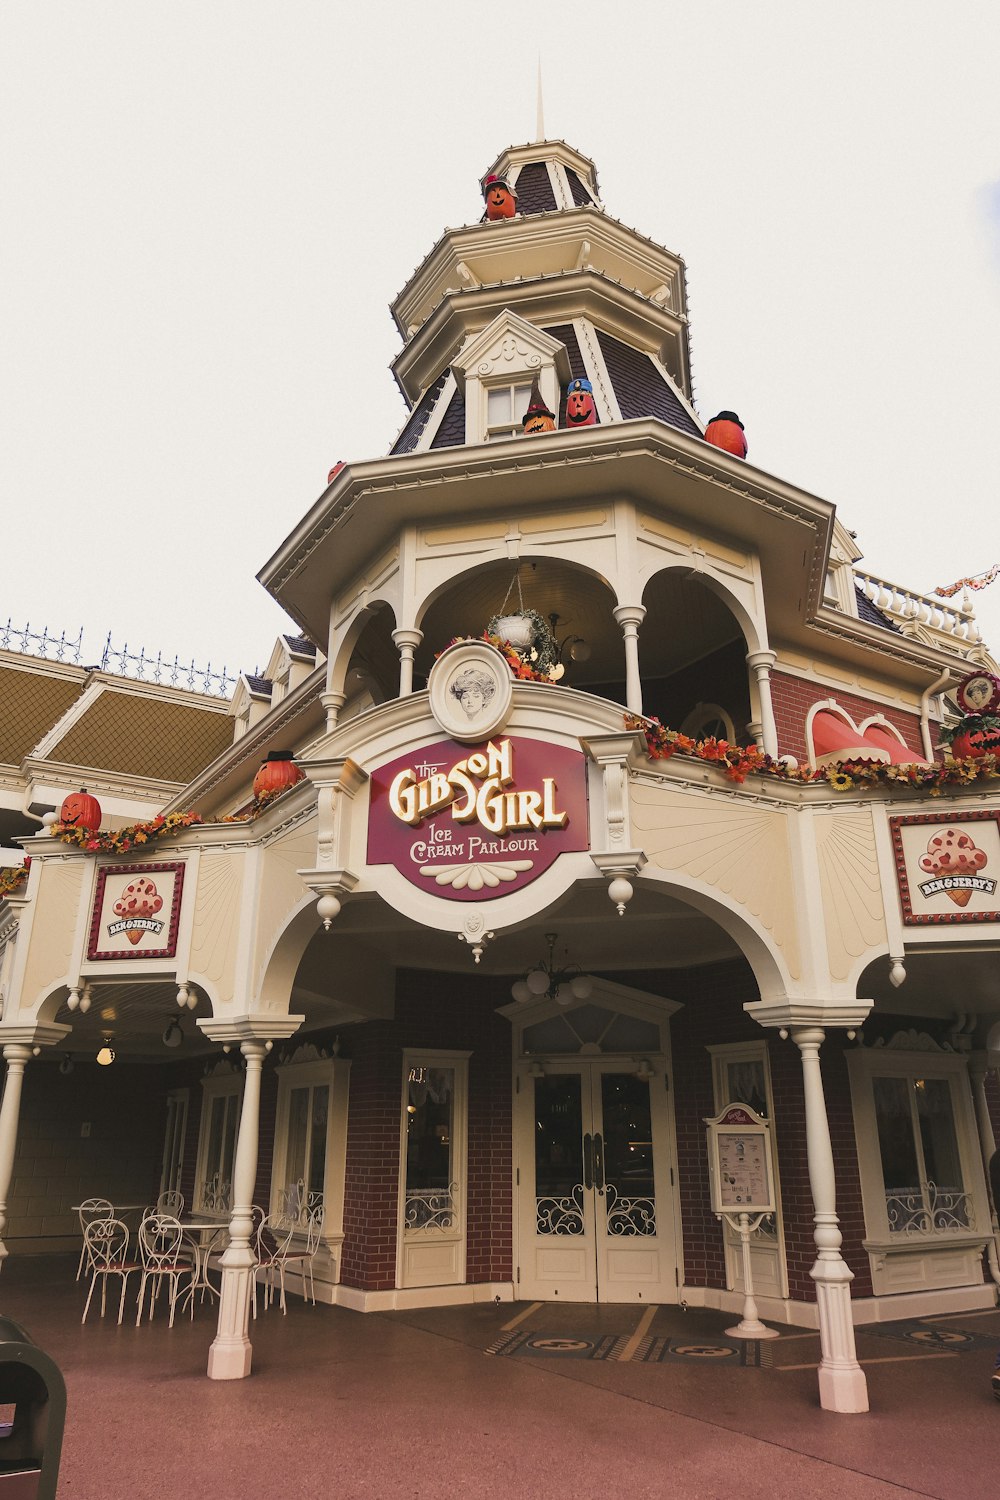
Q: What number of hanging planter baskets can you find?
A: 1